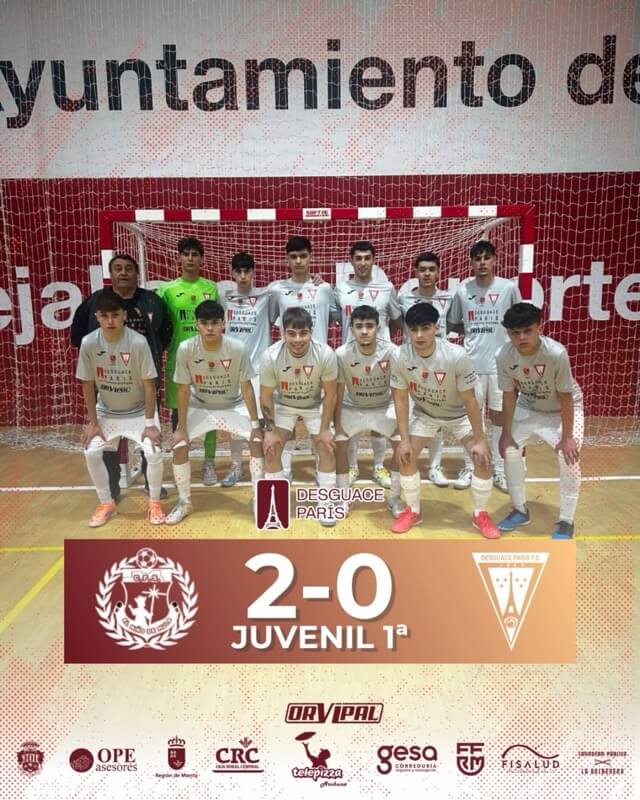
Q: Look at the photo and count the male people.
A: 13